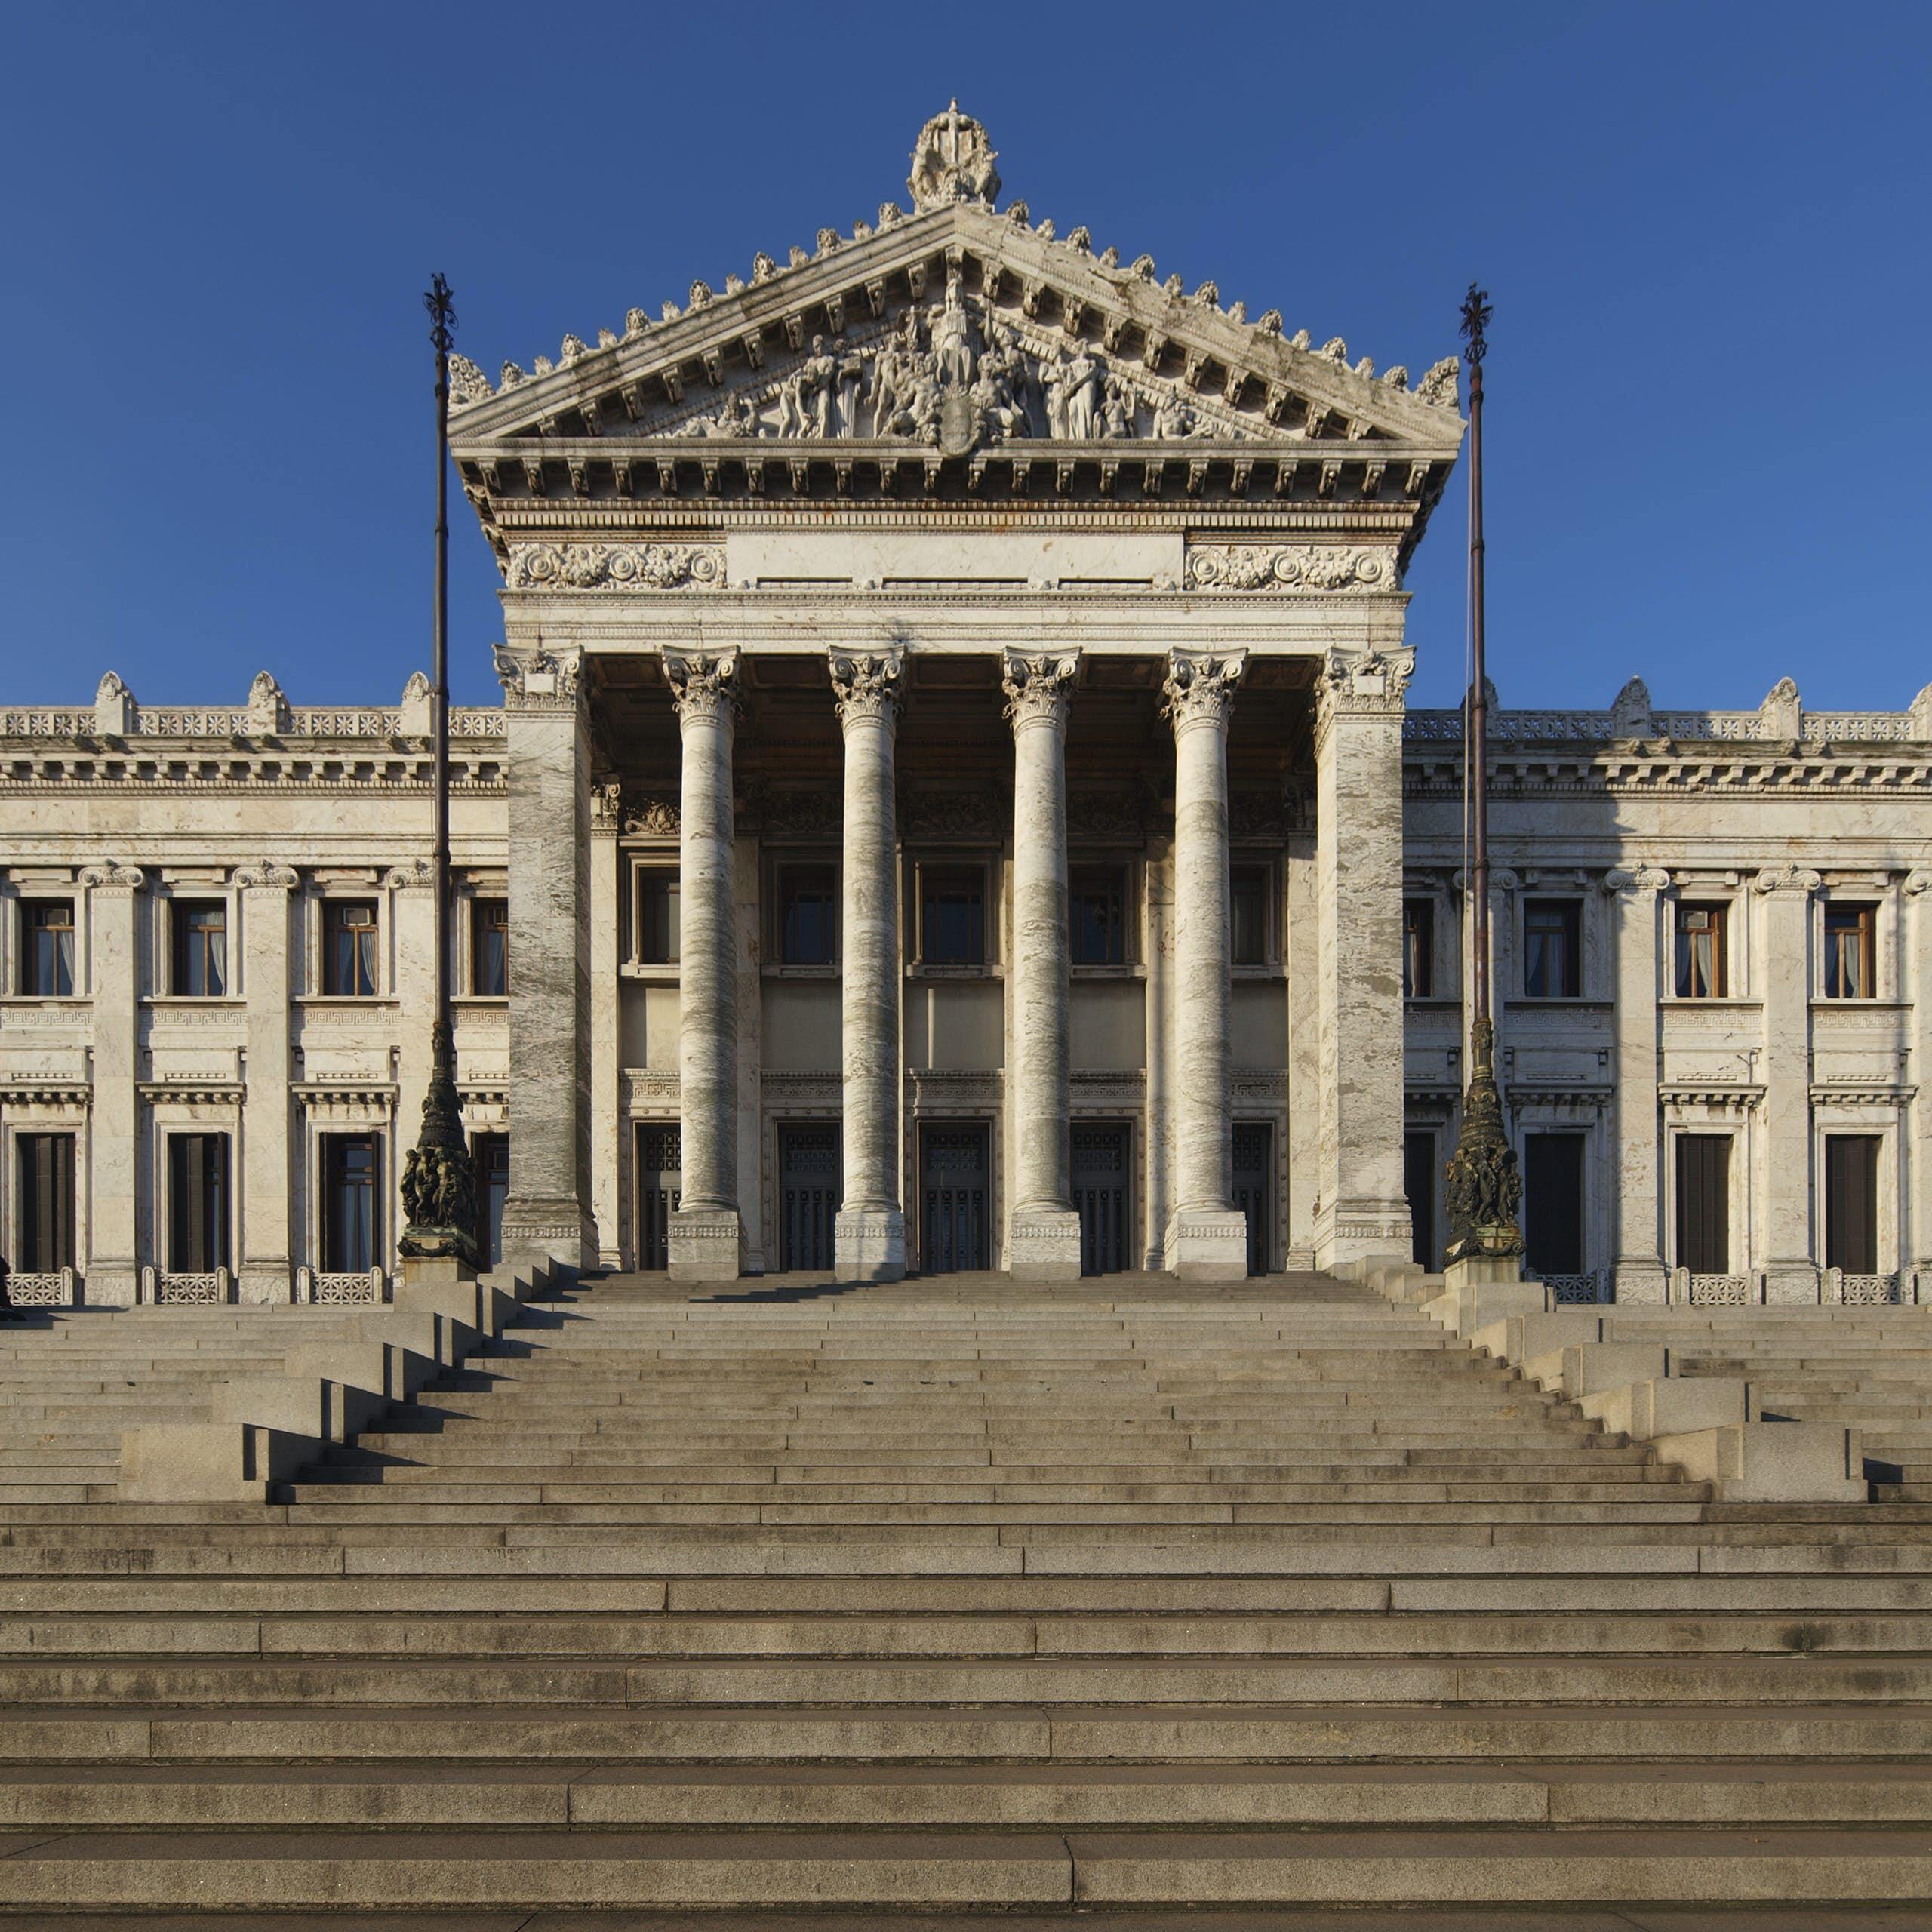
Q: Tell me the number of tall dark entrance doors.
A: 5